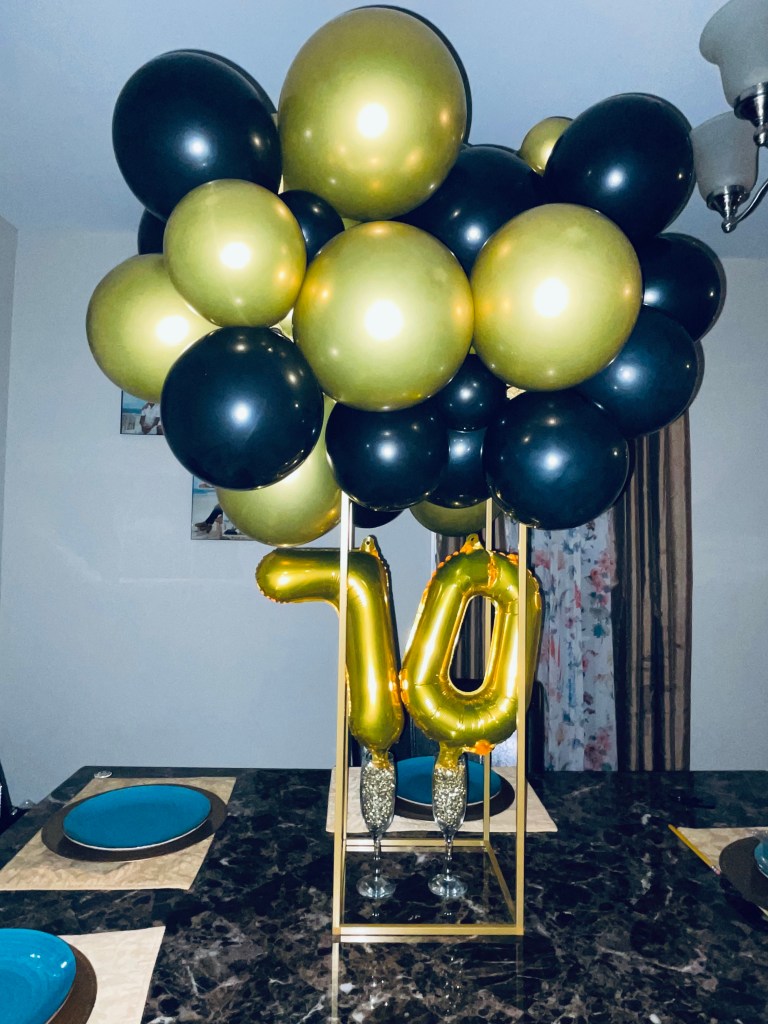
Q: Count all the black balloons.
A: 13